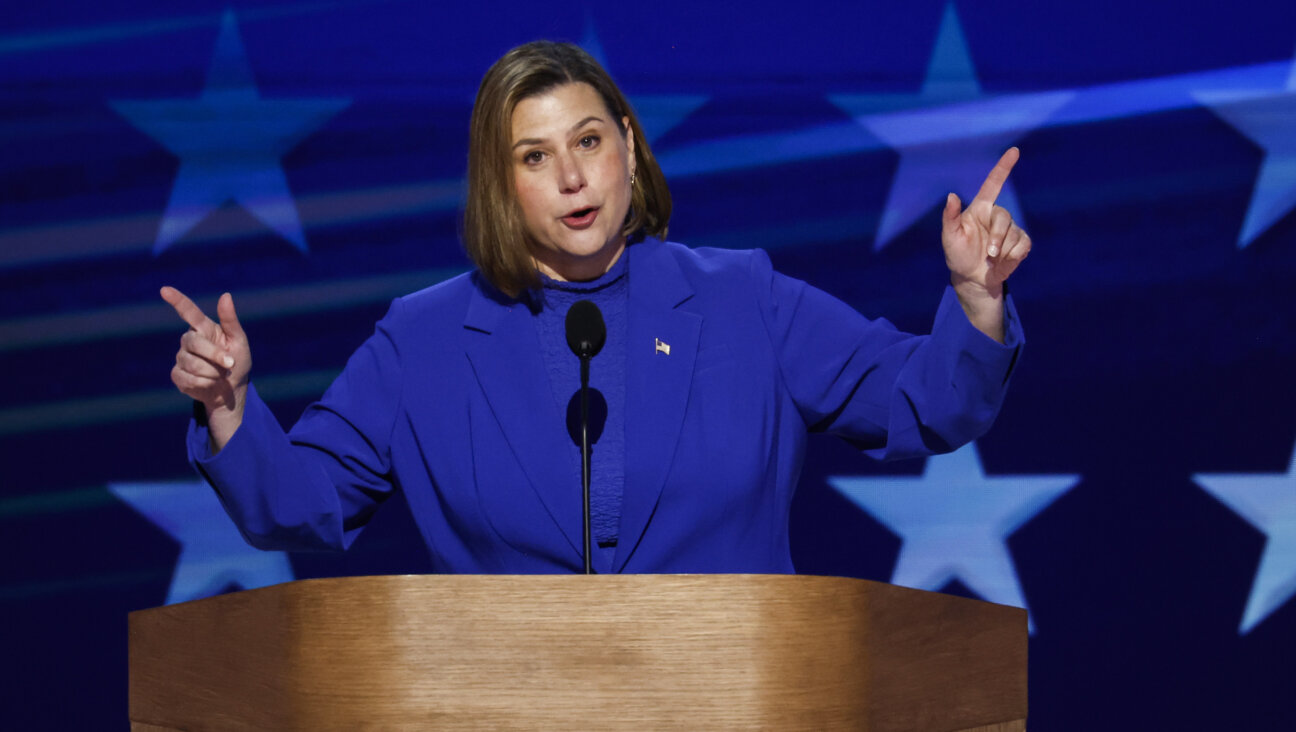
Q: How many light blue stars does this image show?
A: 7